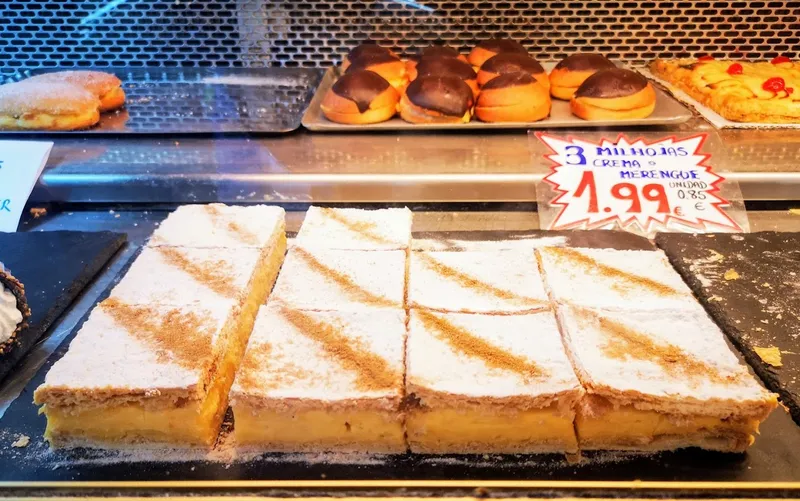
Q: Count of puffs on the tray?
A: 11